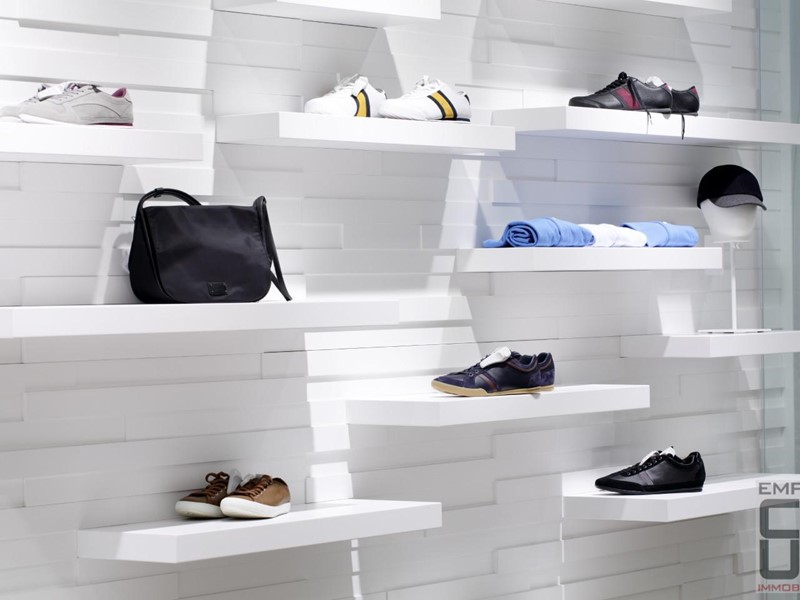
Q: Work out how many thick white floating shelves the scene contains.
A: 11